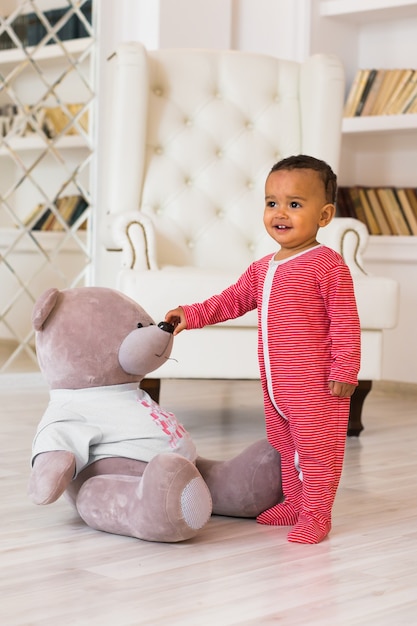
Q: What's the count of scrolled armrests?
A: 2